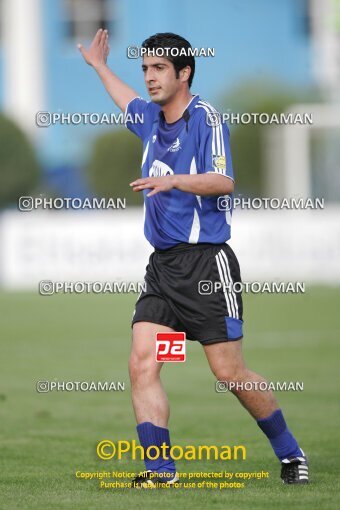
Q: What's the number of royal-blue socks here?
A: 2